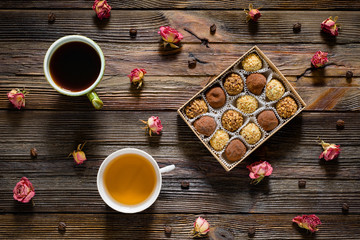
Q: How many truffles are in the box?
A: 14